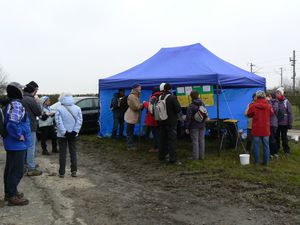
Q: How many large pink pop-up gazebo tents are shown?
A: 0